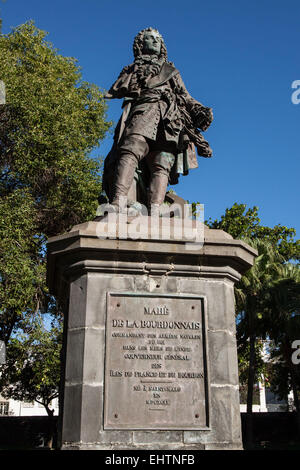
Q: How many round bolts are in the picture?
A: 4